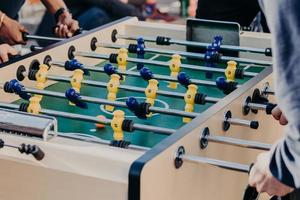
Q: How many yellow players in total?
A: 10